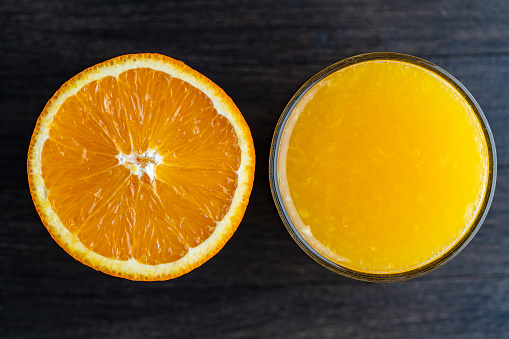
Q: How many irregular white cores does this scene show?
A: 1